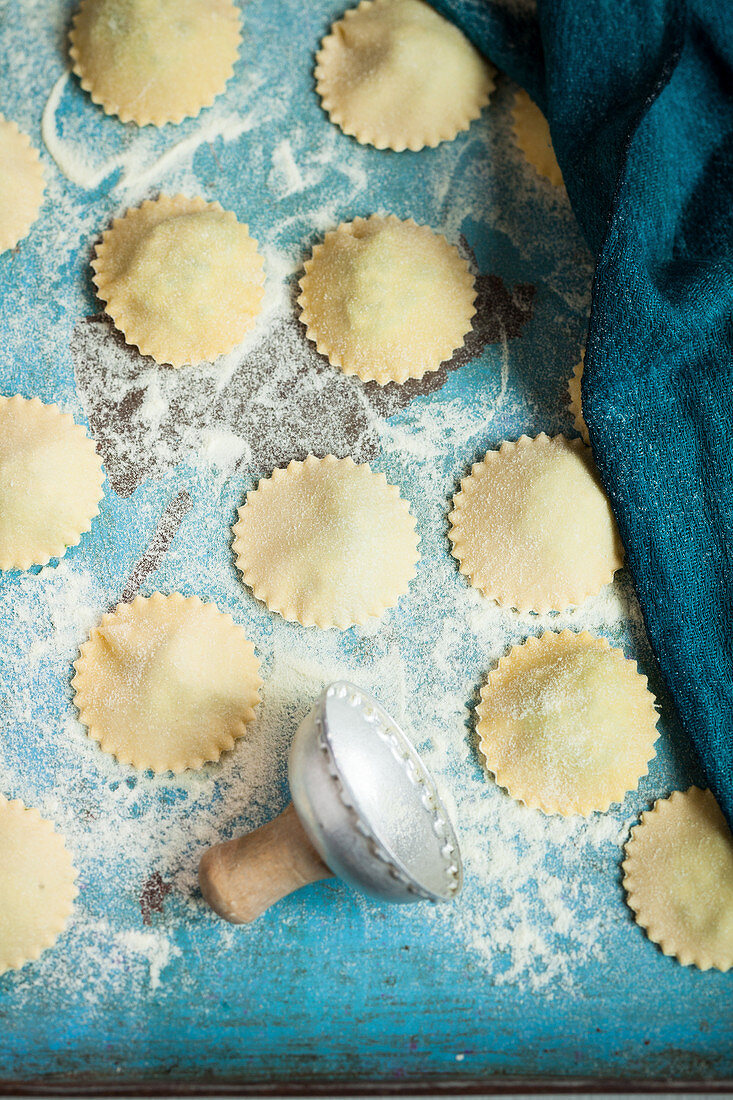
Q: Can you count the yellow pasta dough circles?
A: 14